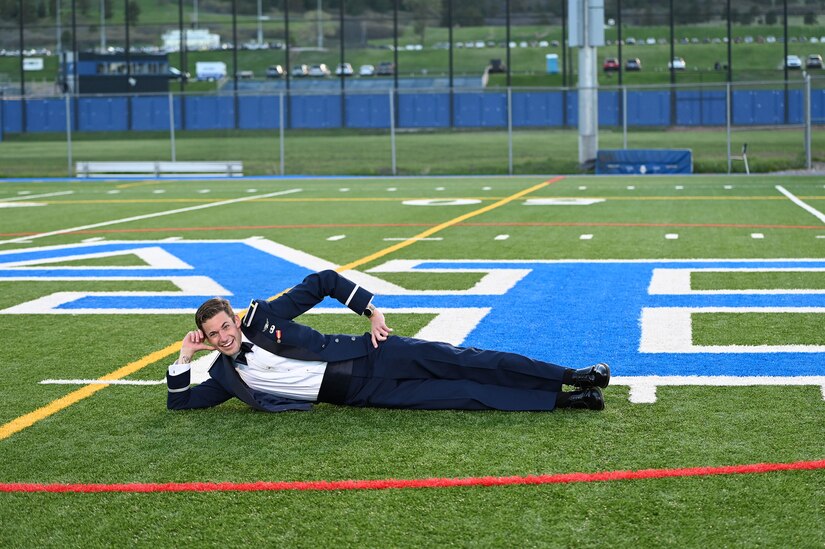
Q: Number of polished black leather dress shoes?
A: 2